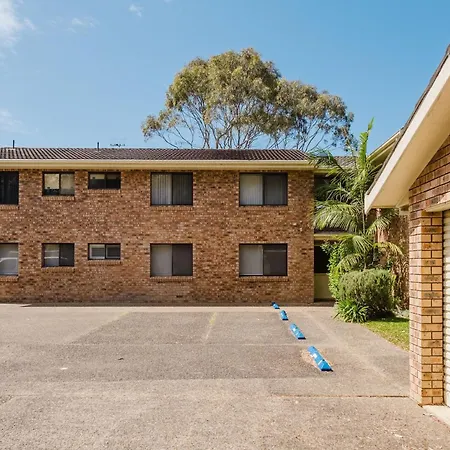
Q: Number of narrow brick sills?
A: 10